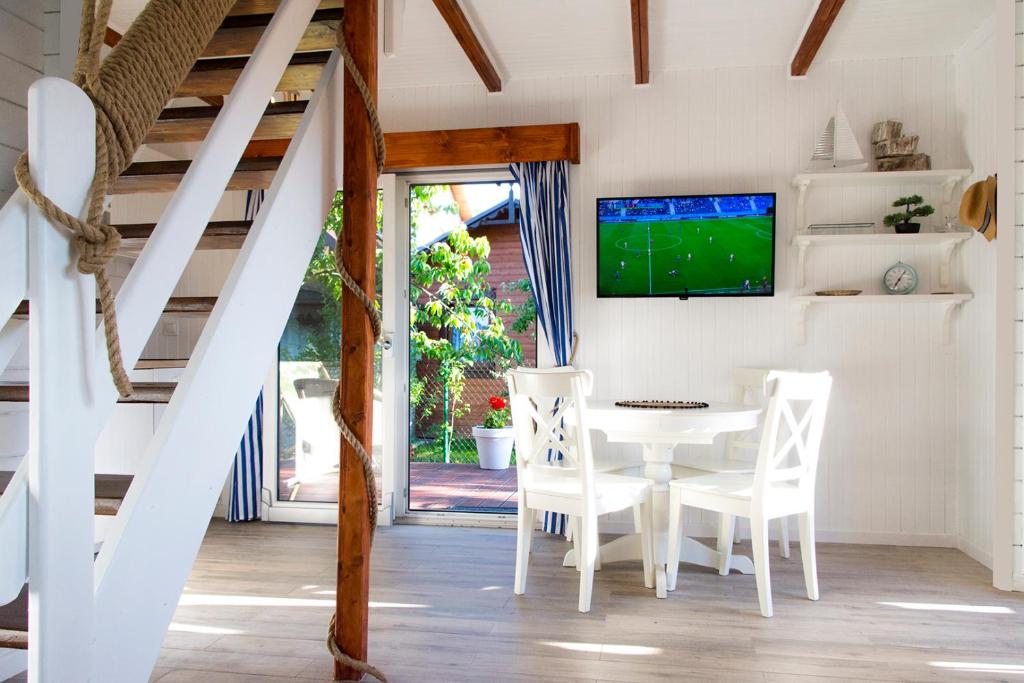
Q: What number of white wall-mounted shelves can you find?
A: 3